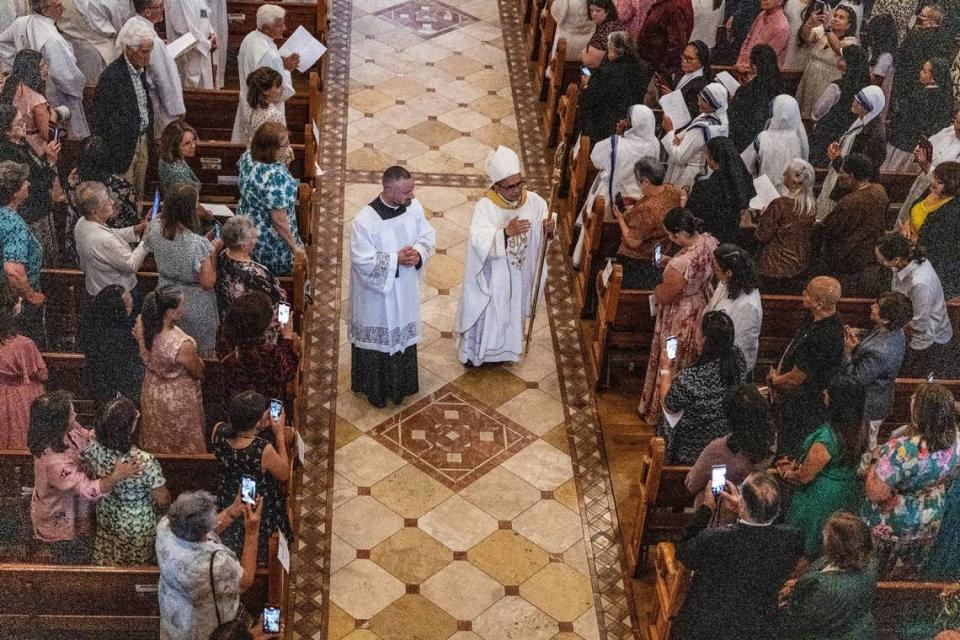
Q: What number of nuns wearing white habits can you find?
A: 4